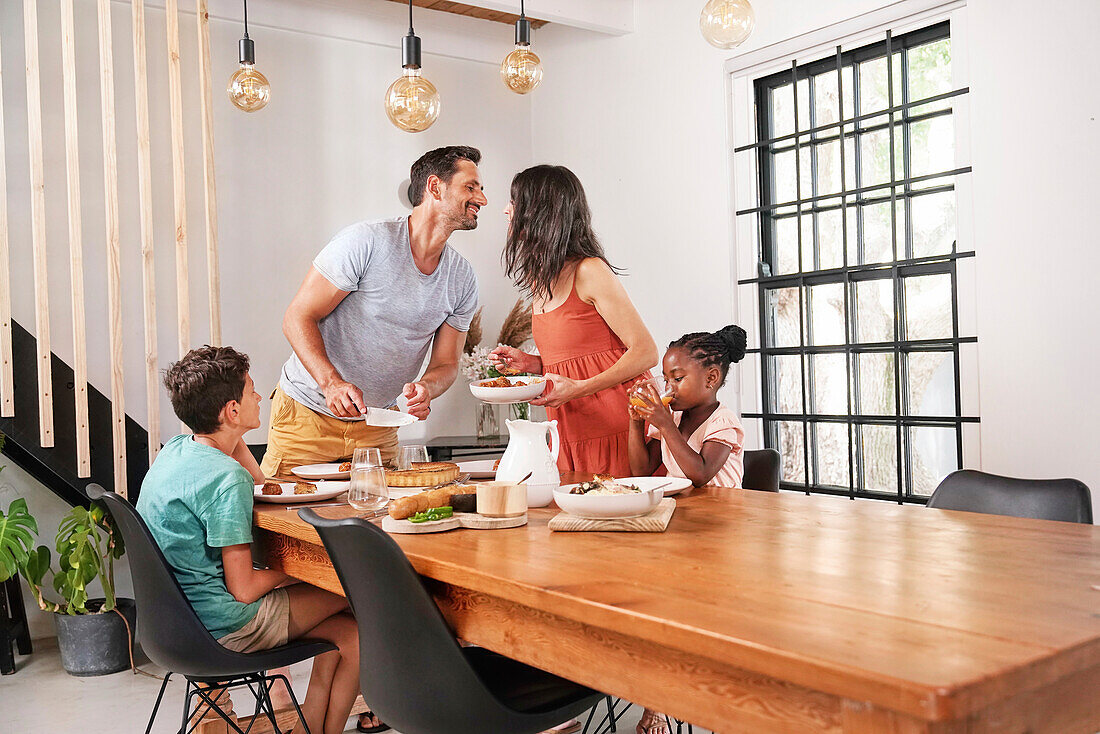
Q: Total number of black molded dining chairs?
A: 4